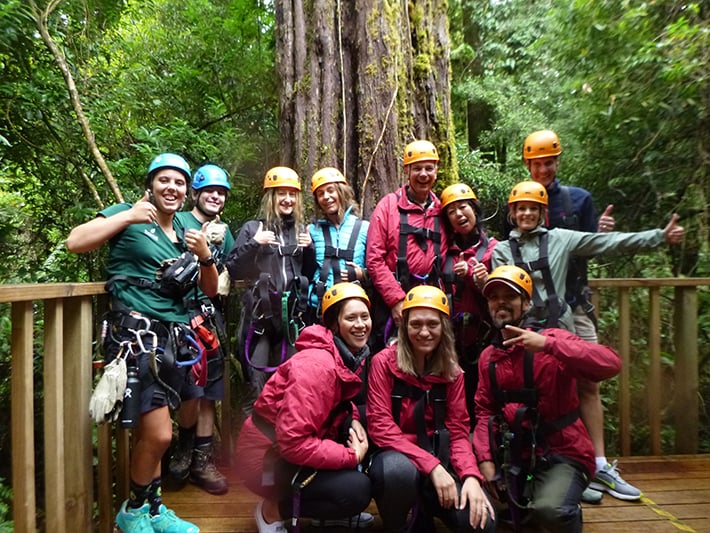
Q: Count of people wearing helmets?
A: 11